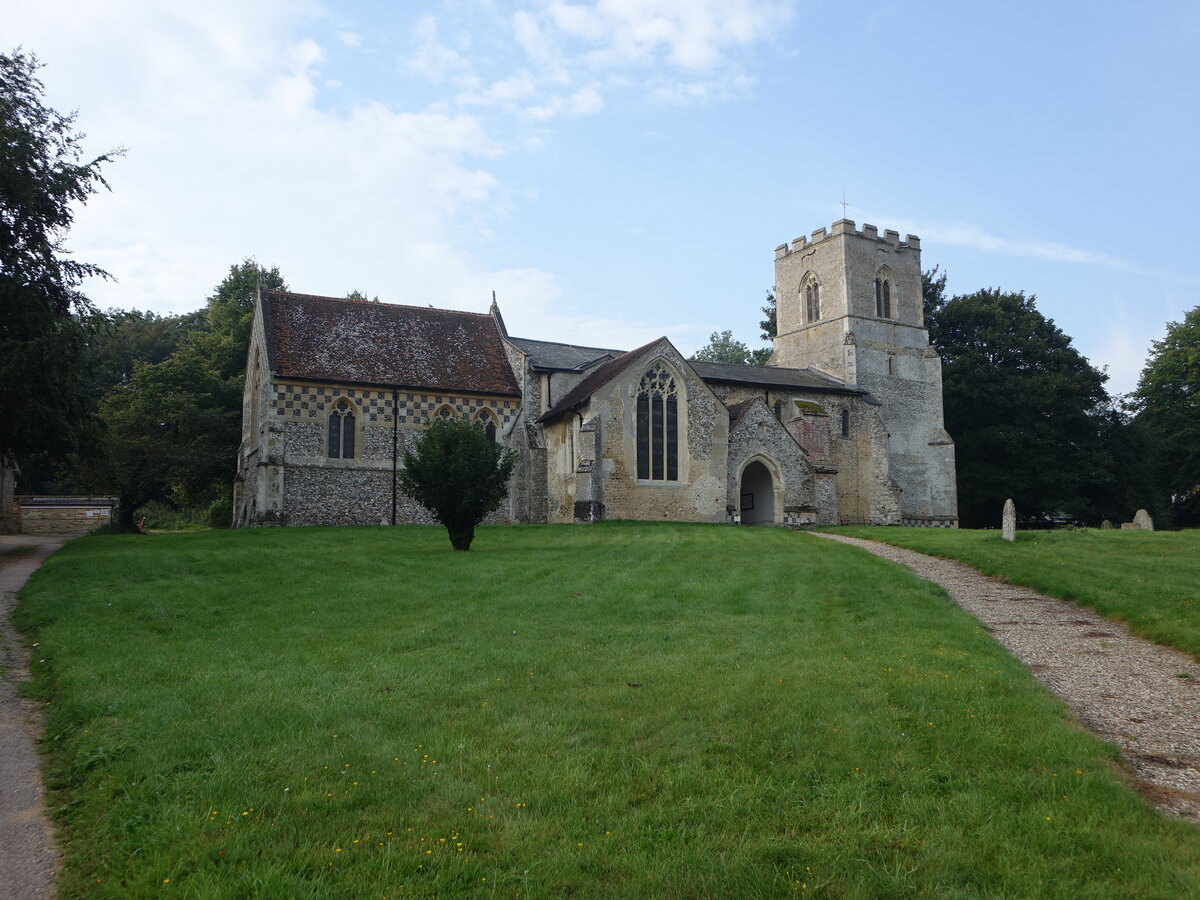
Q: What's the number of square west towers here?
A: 1